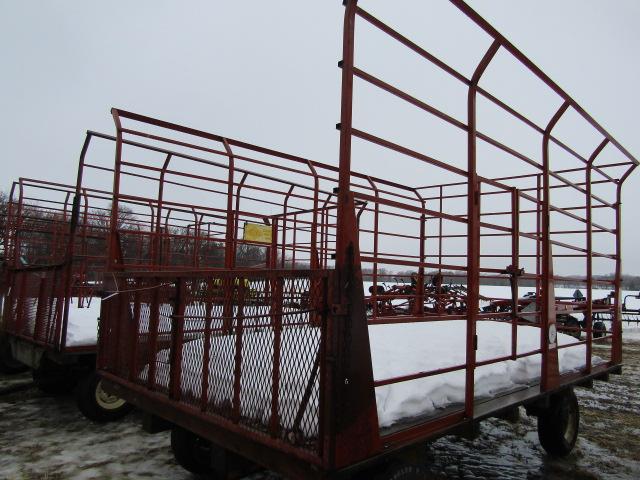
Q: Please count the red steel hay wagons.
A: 3